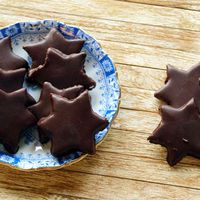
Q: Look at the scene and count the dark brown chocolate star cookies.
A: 9